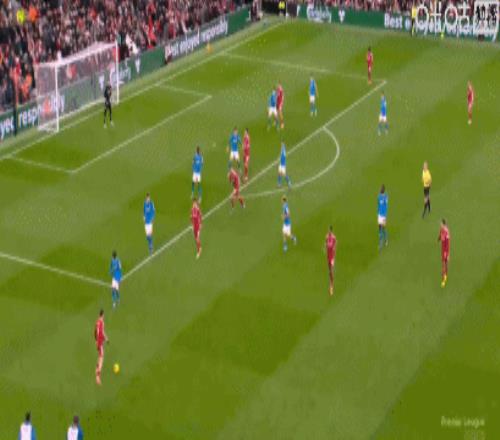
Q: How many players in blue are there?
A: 10